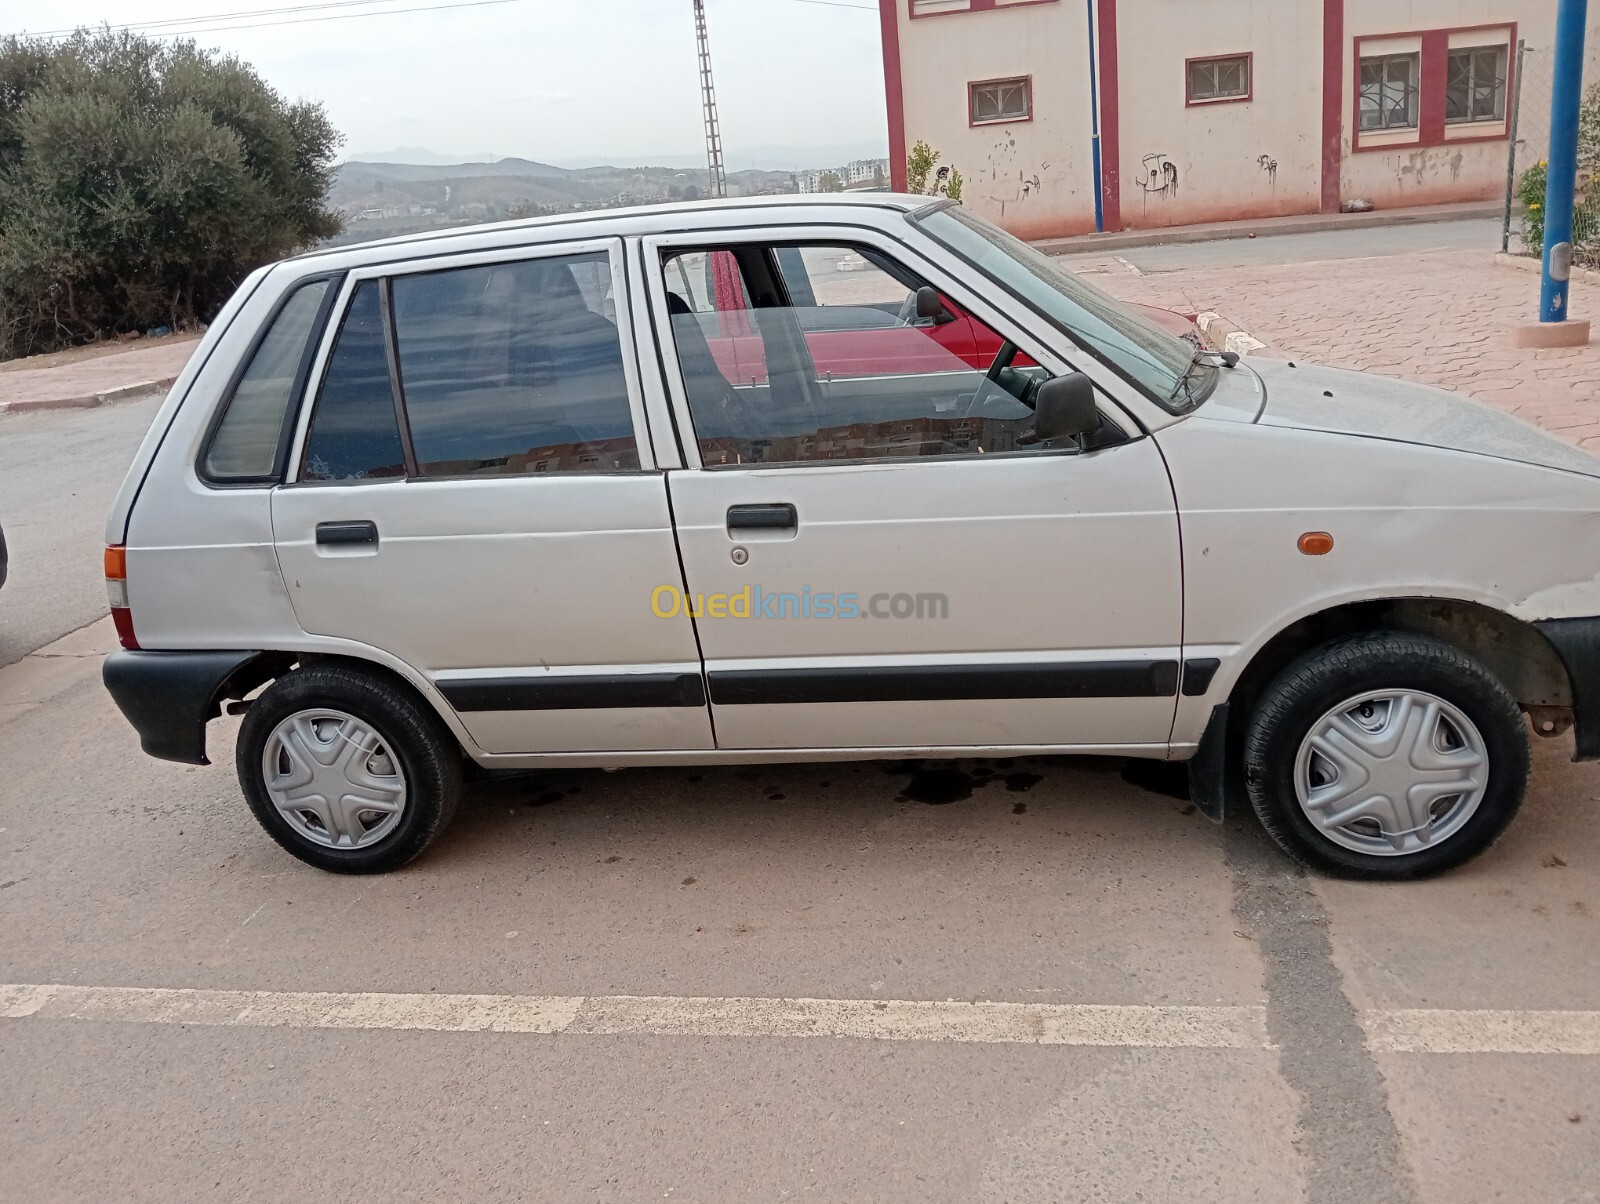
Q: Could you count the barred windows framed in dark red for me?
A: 4